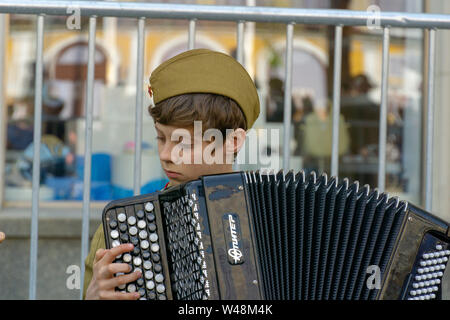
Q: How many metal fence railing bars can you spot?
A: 9